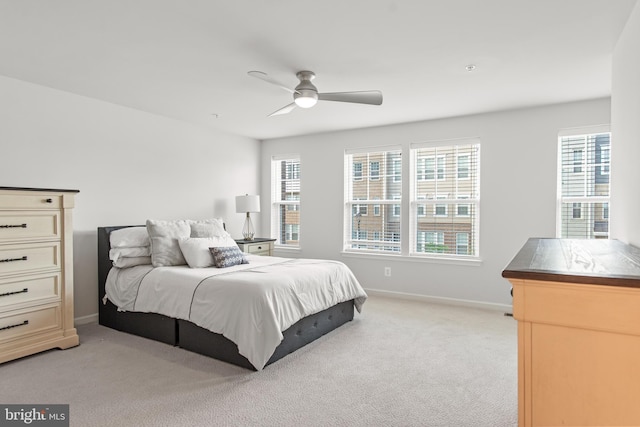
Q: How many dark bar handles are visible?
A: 4